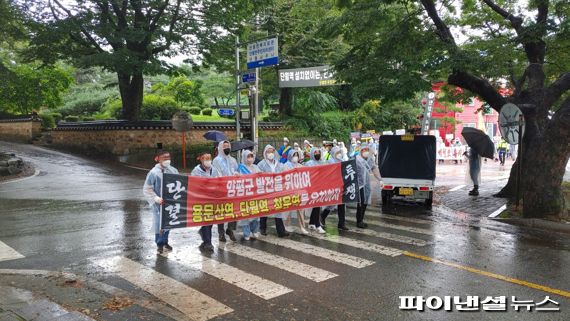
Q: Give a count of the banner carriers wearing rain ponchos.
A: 9